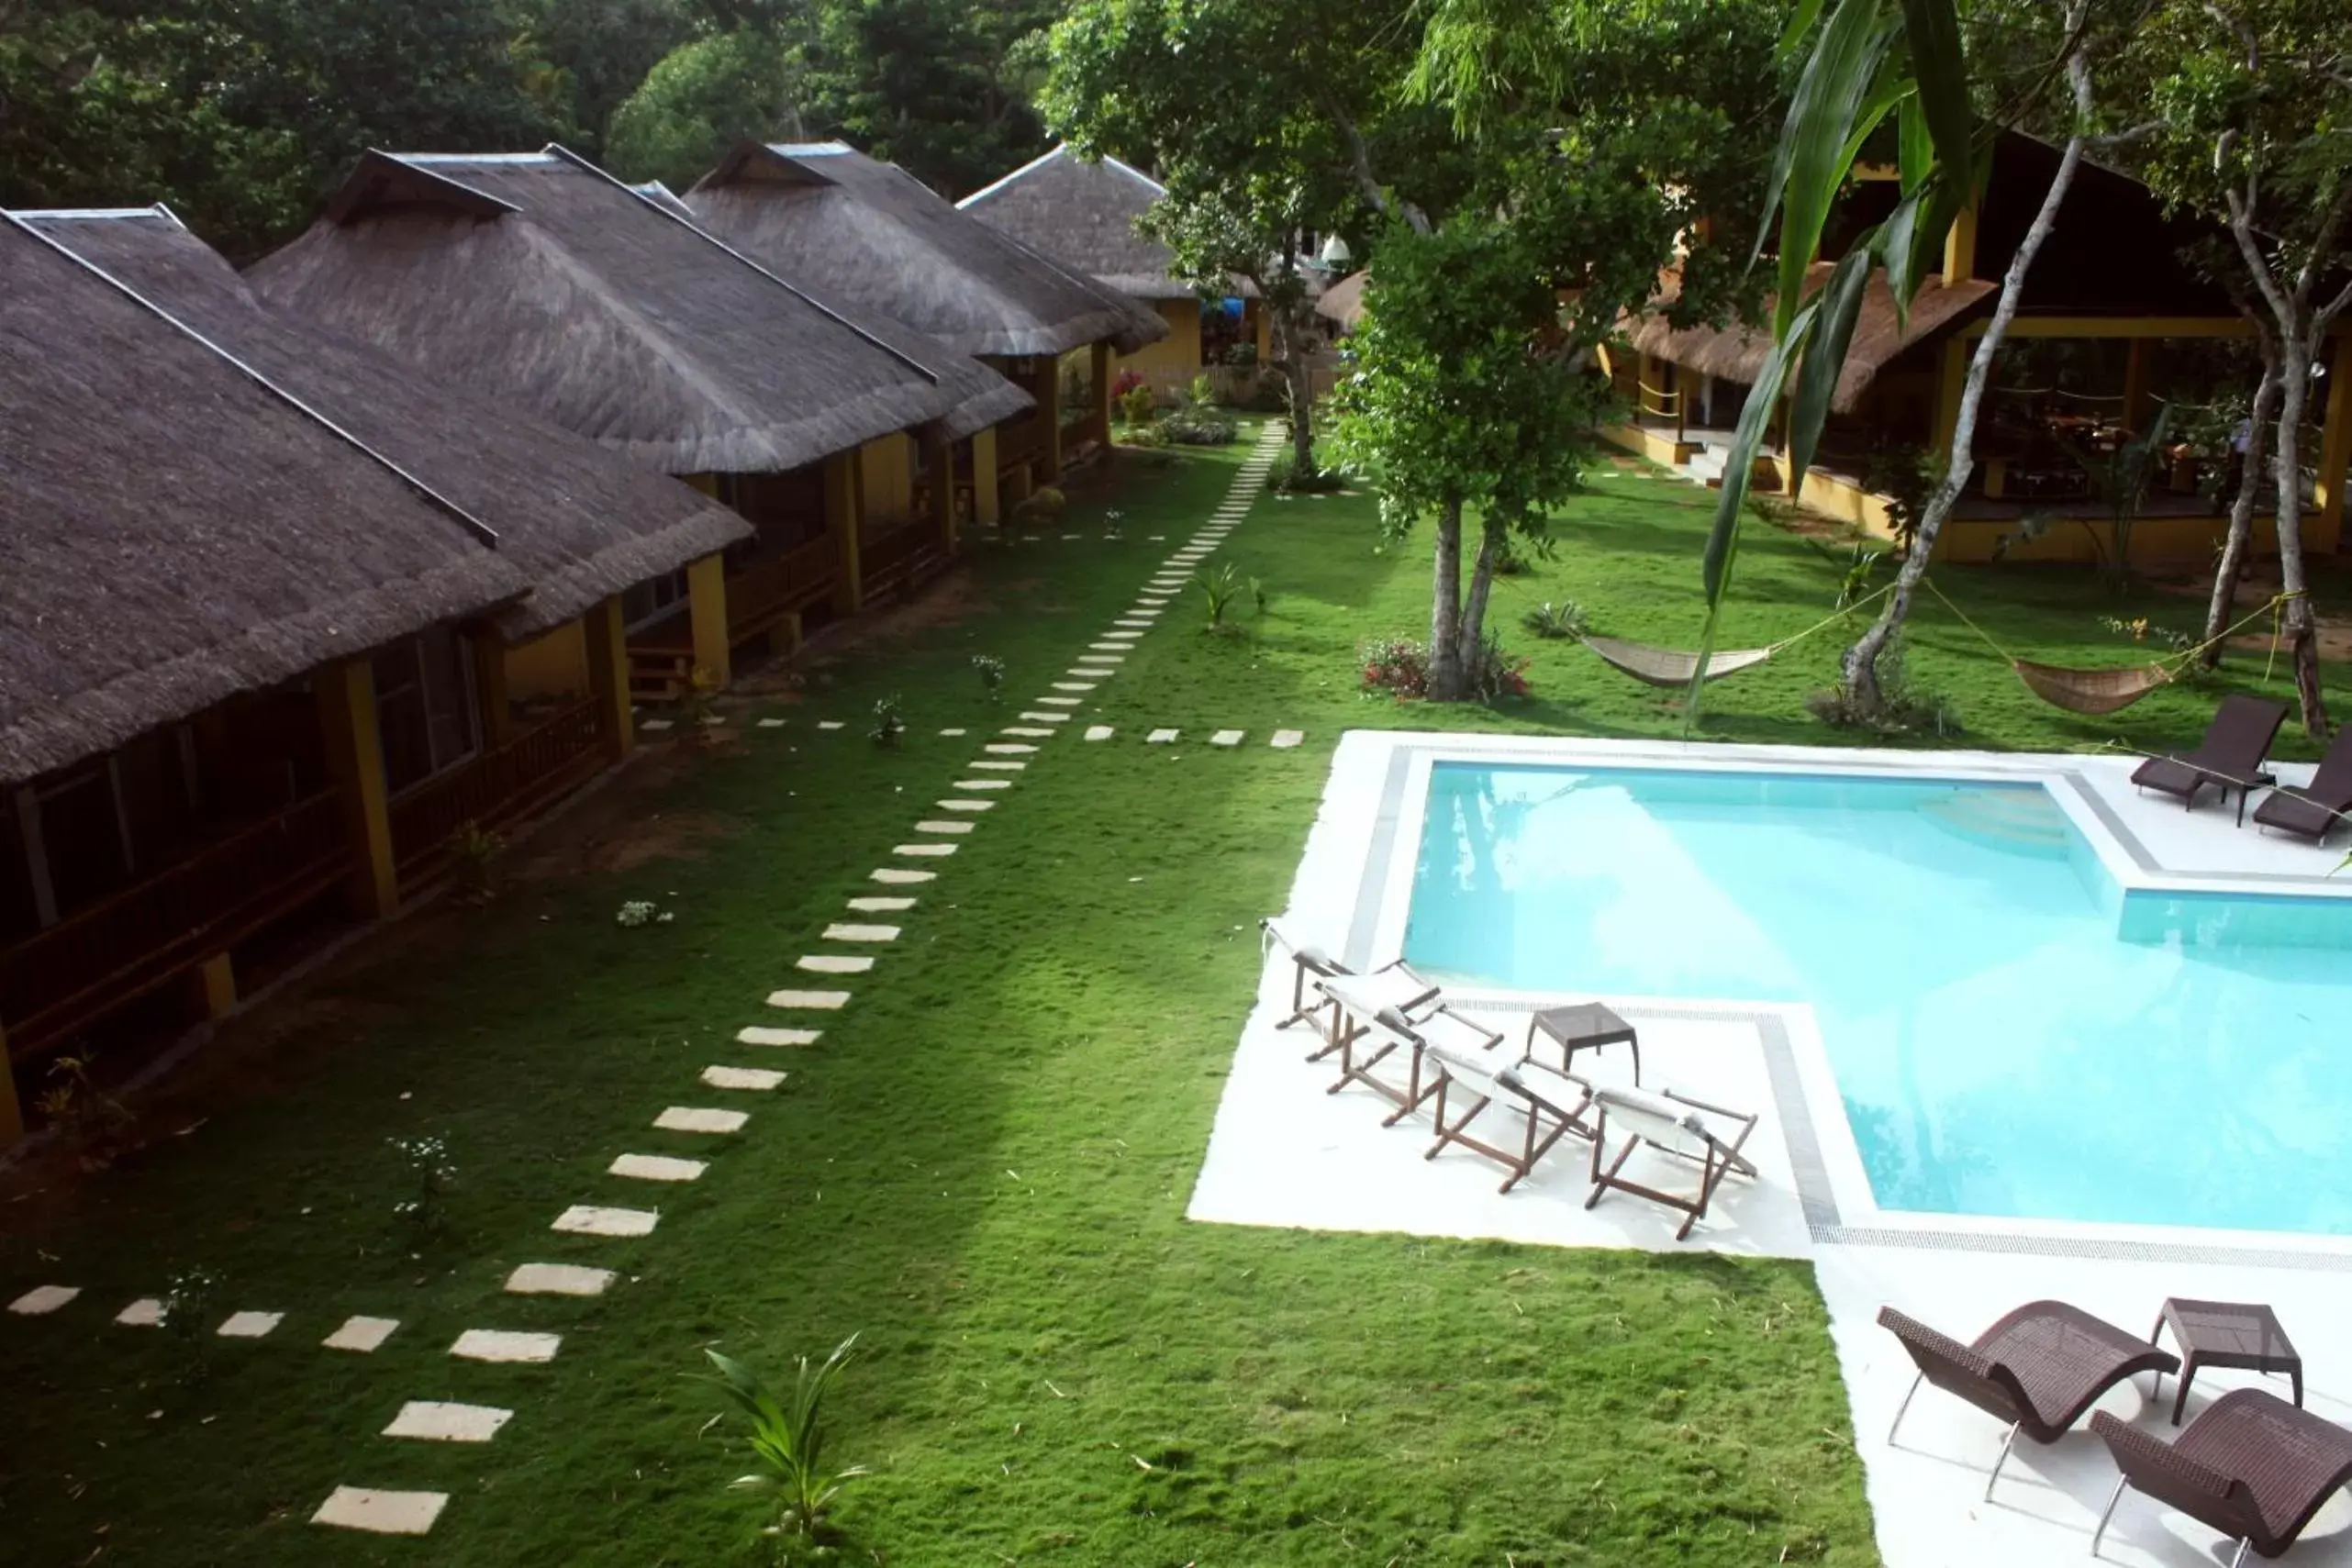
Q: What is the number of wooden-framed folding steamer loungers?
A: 4